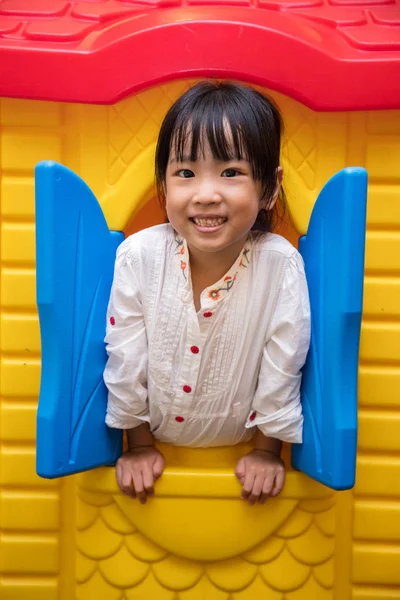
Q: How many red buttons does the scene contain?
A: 6